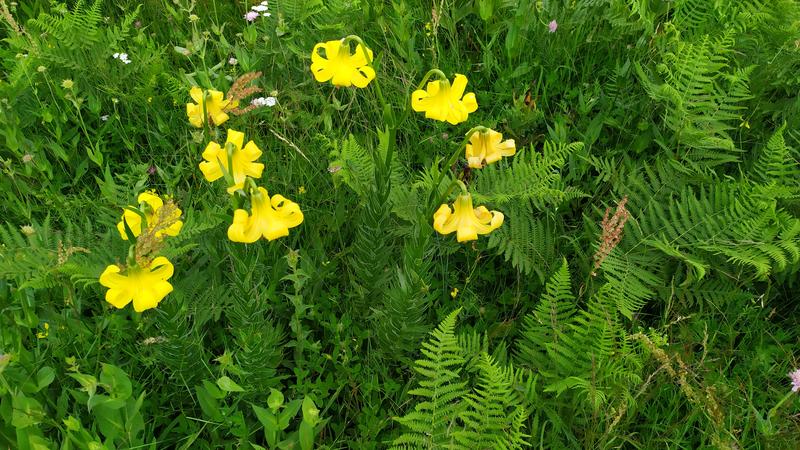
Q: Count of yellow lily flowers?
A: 9